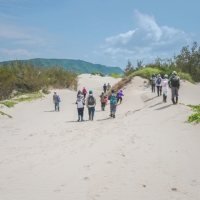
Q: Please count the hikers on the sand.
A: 15